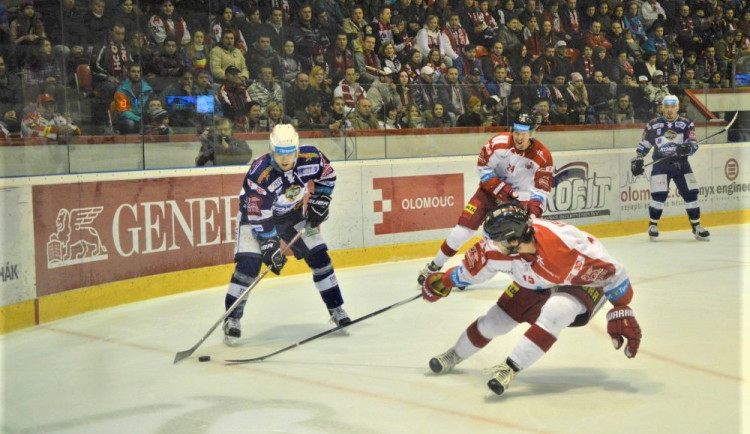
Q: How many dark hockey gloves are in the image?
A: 4